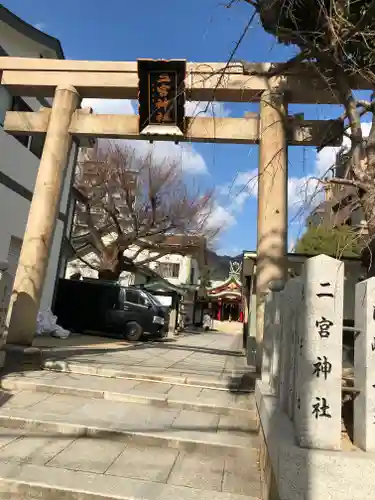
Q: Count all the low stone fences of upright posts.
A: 1